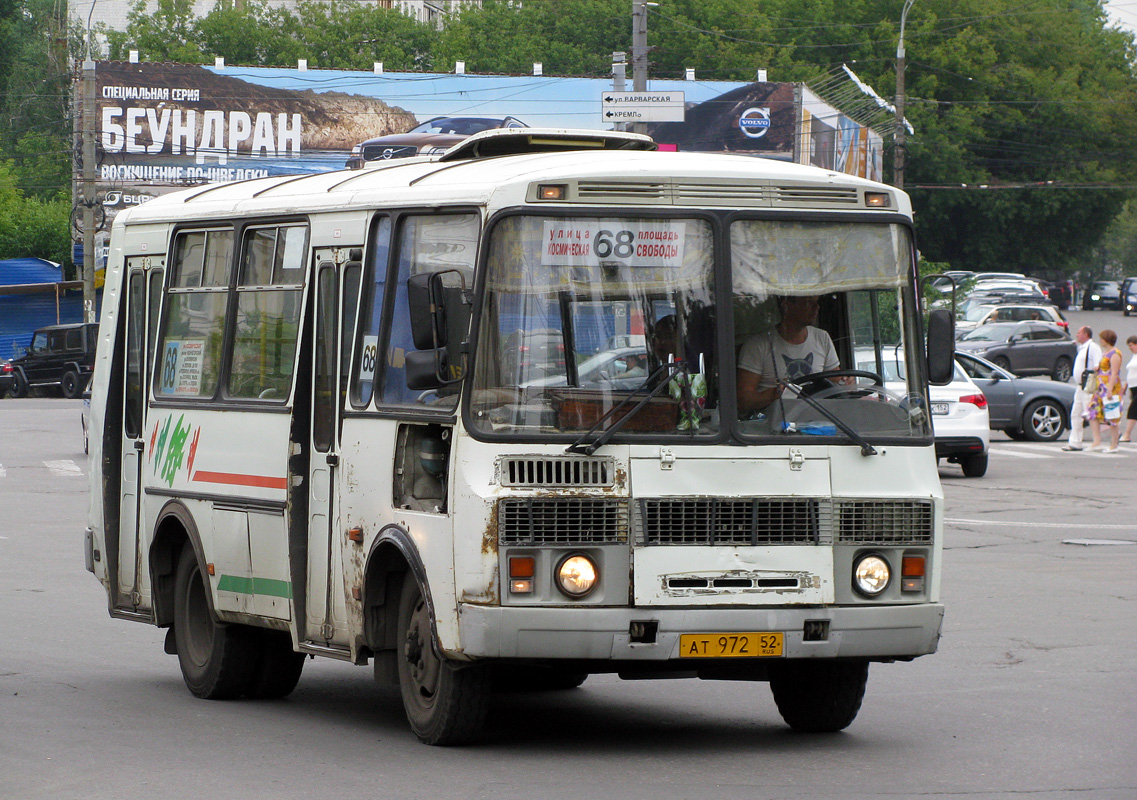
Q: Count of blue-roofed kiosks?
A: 1